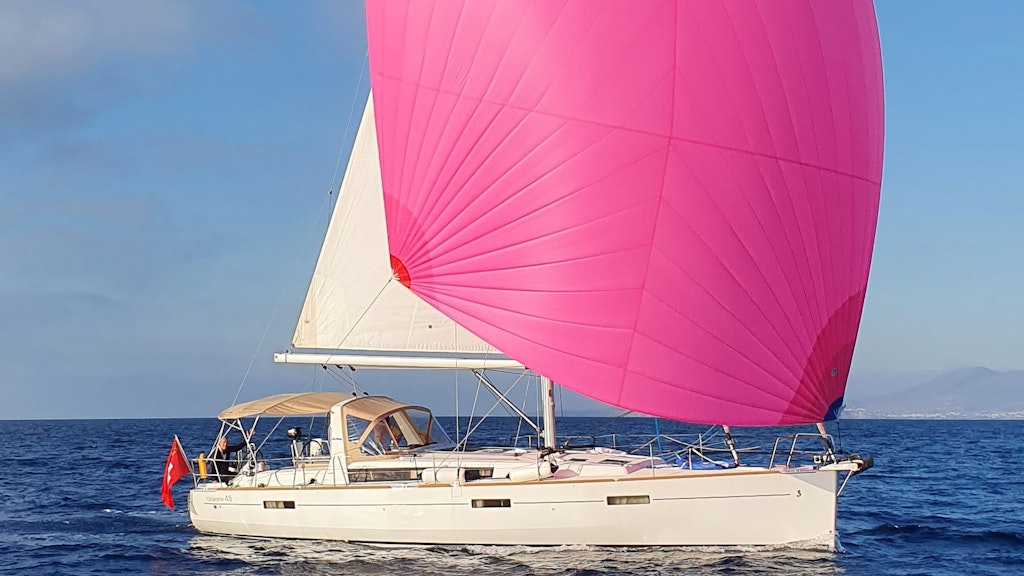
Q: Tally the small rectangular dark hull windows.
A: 3